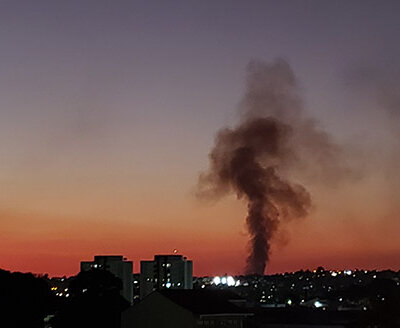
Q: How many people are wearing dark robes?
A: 0